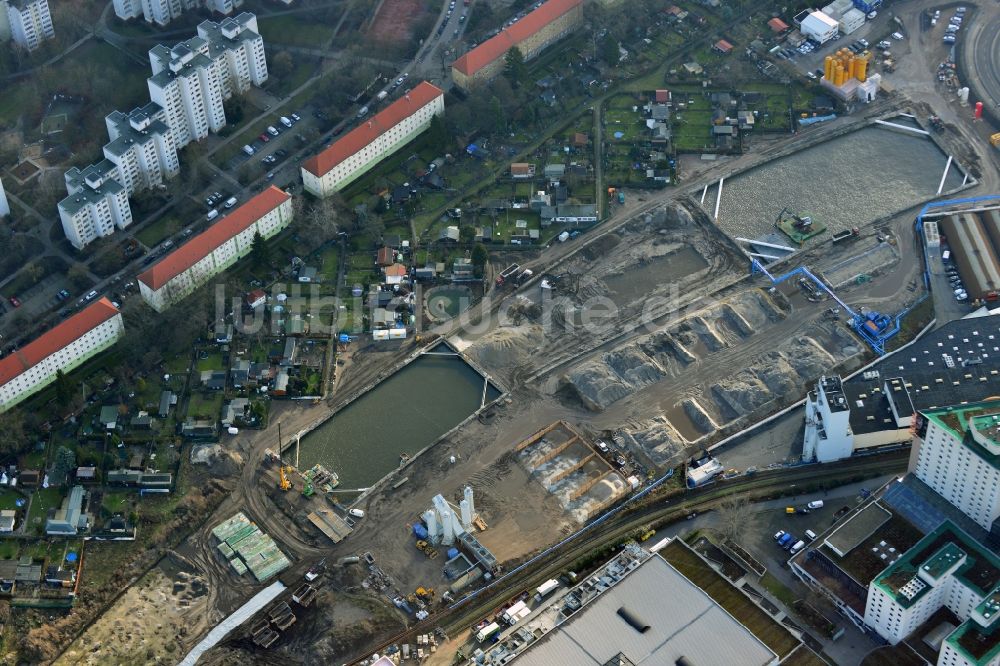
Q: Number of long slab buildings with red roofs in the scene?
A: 4